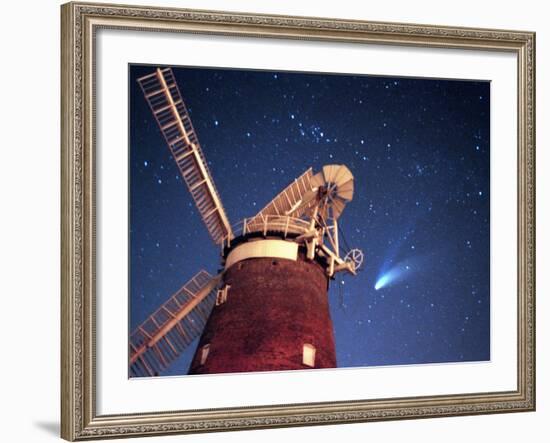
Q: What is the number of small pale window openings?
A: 3